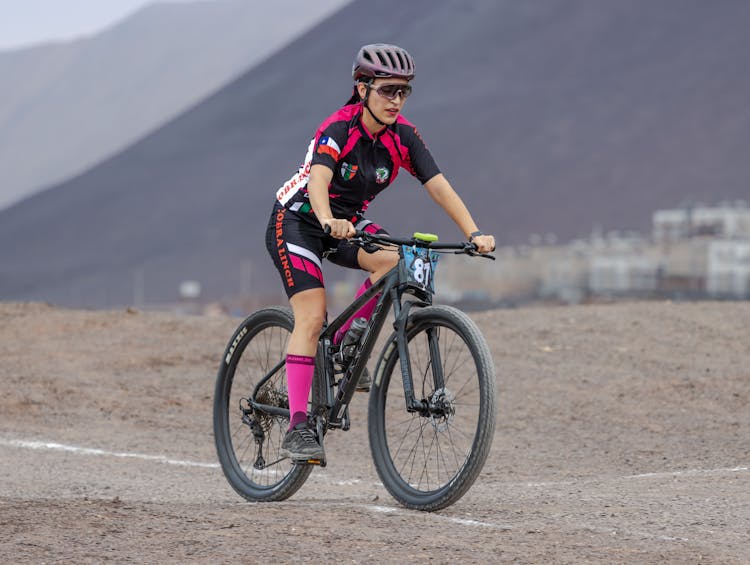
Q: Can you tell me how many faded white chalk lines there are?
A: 2